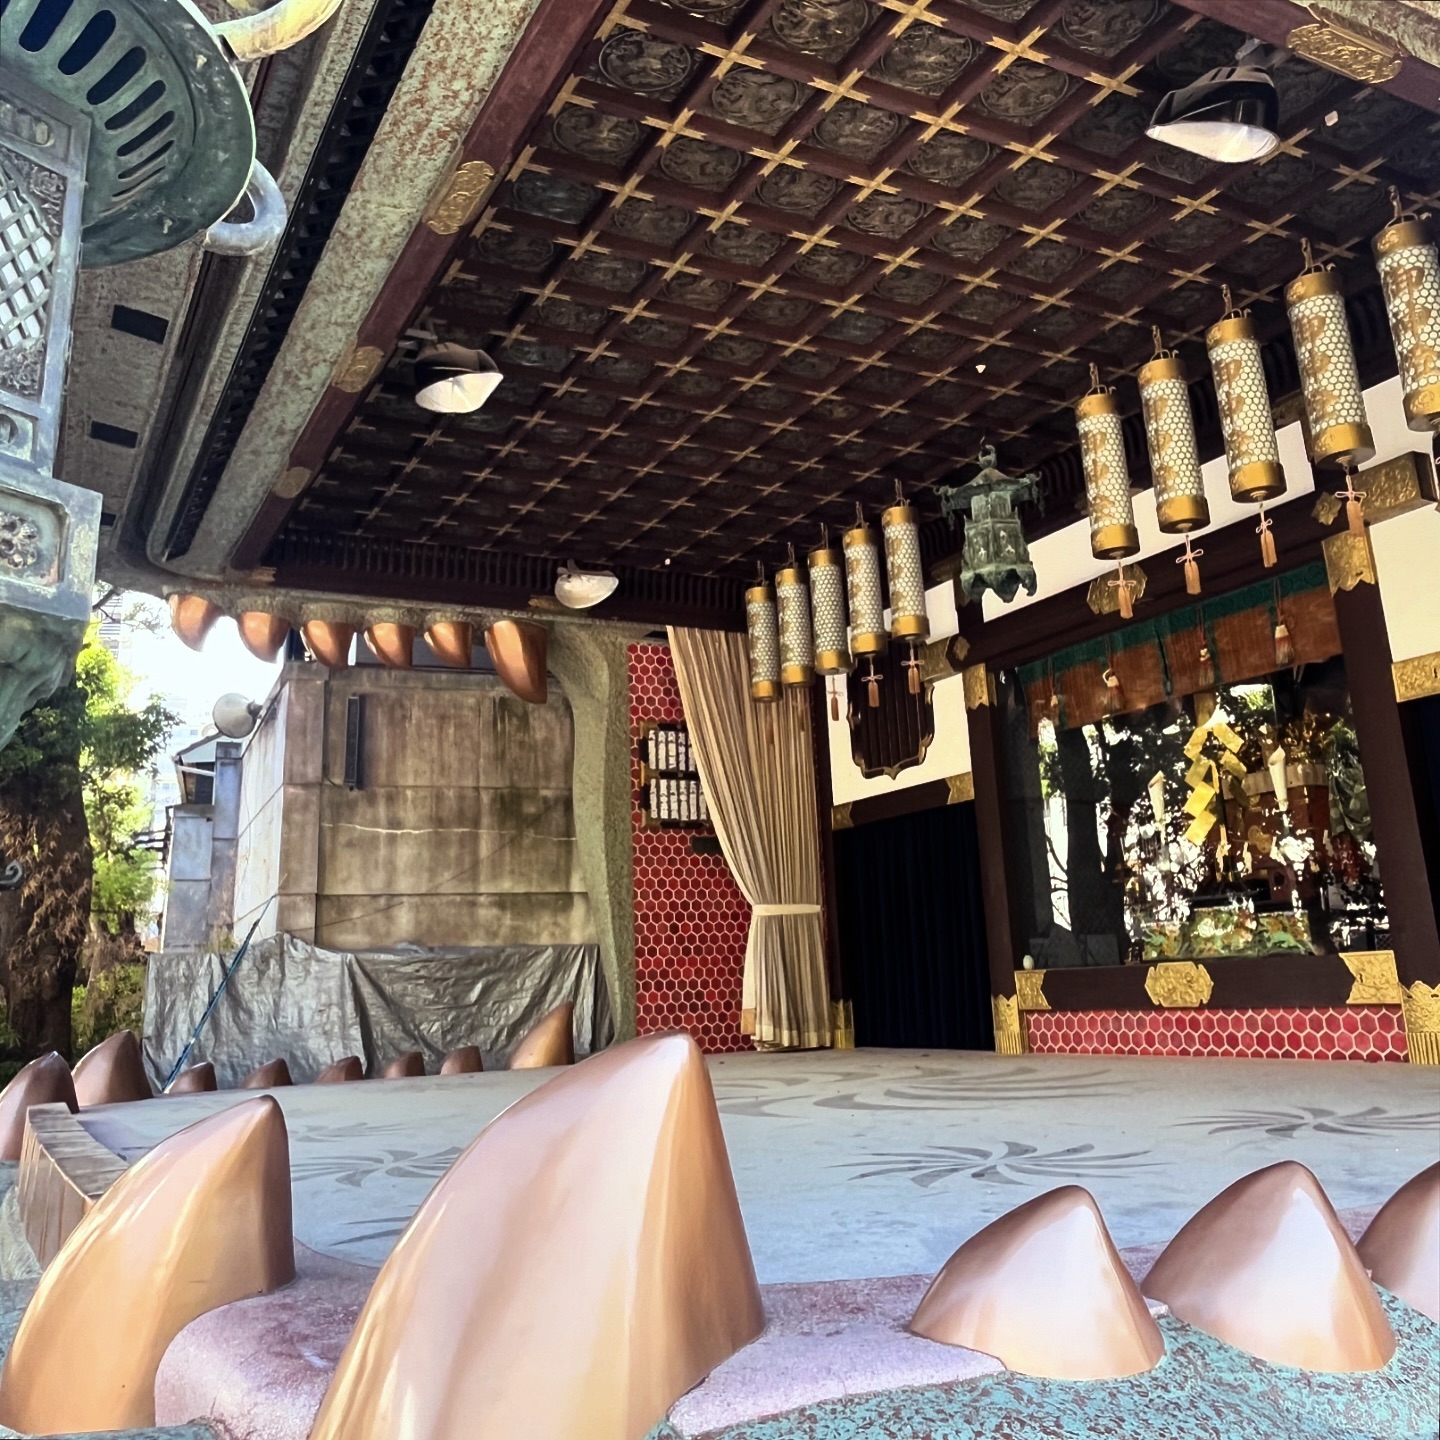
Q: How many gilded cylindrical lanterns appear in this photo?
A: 10